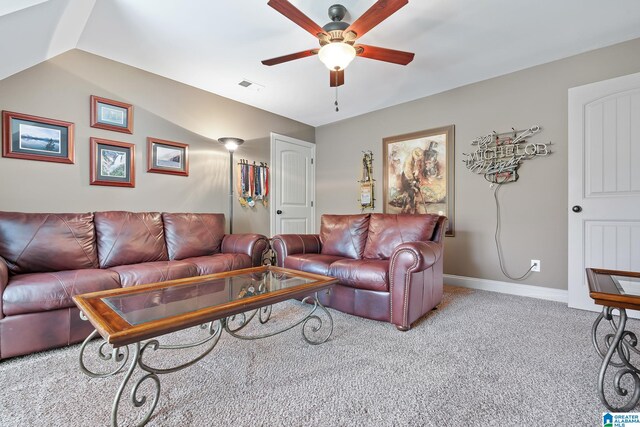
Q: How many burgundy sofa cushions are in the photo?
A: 10